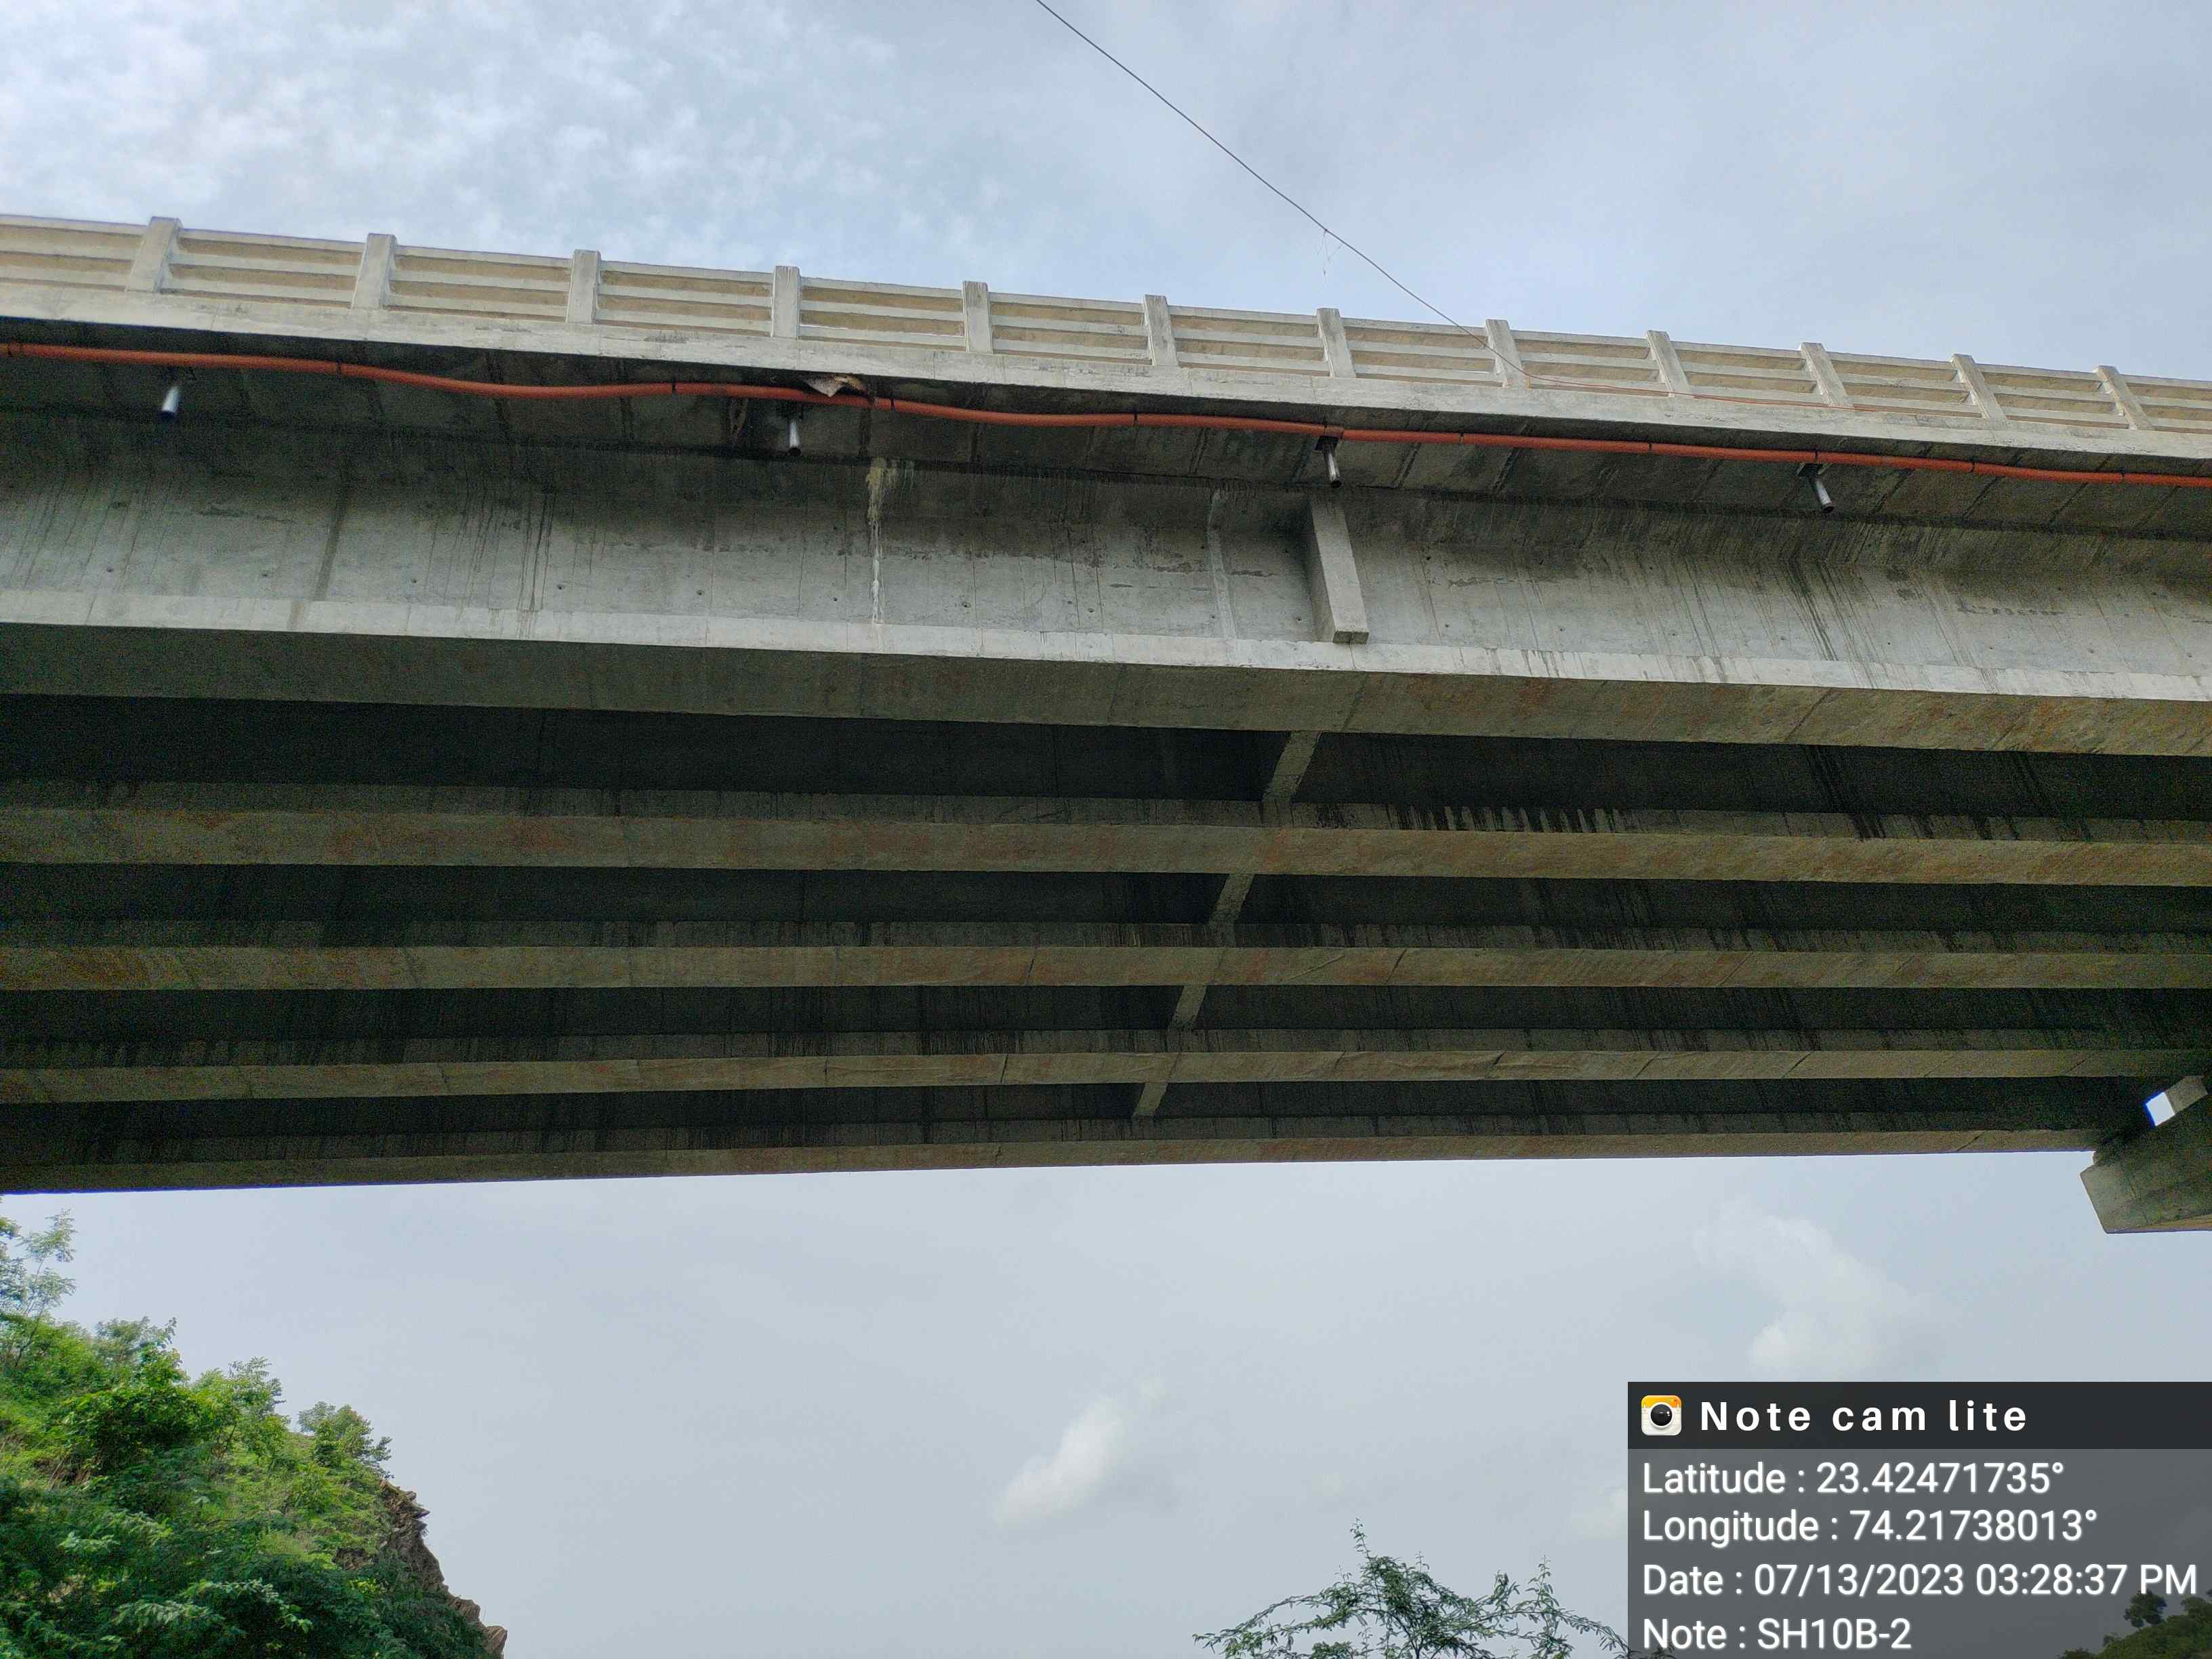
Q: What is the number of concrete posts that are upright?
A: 12